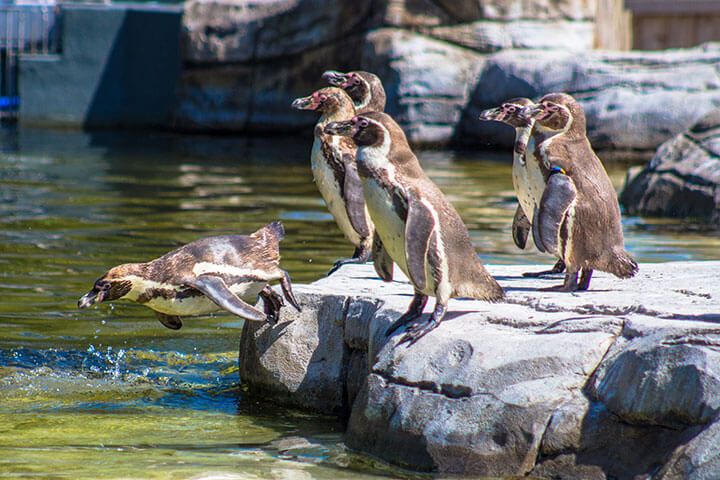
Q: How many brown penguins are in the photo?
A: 6